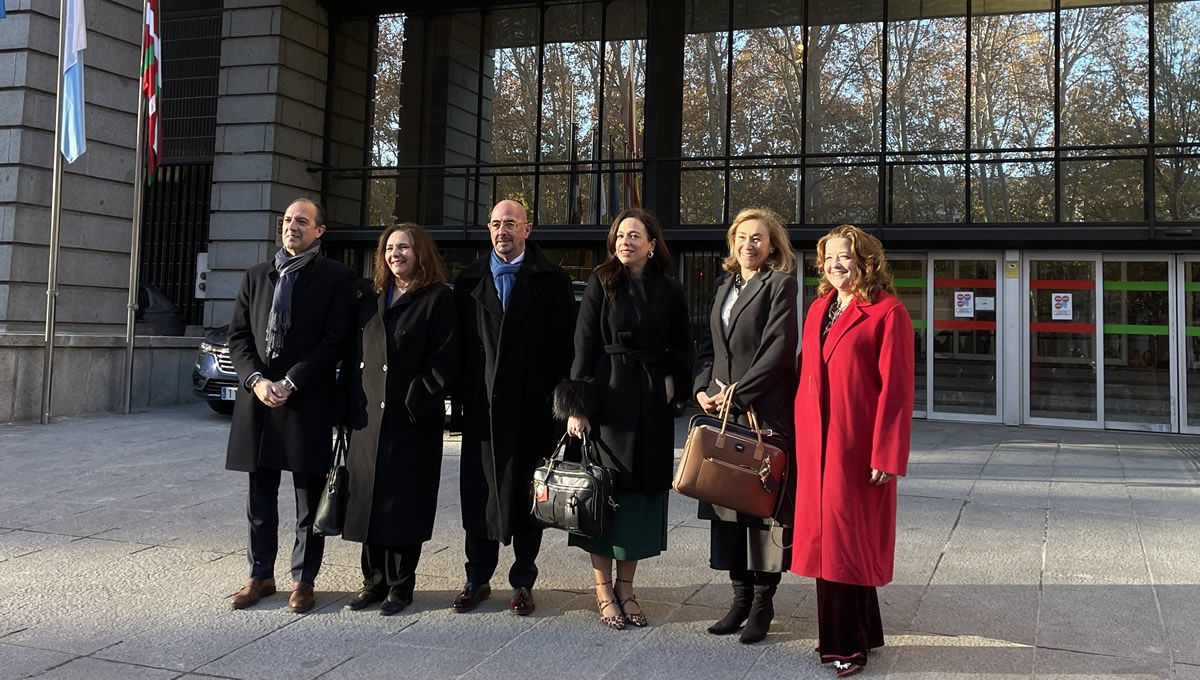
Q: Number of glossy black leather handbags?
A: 2